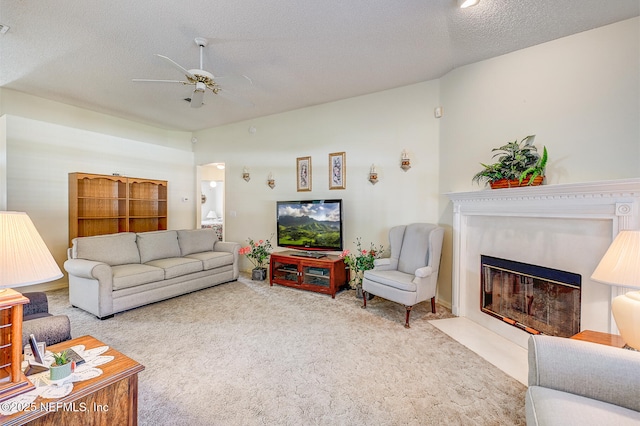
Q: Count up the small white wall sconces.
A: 4